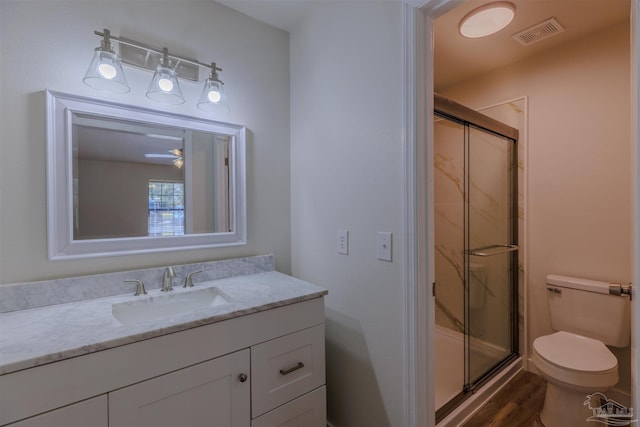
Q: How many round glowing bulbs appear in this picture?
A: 3